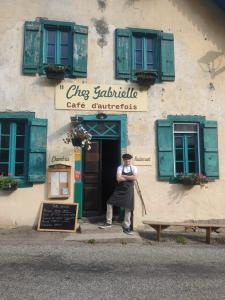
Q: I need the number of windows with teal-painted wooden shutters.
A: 4